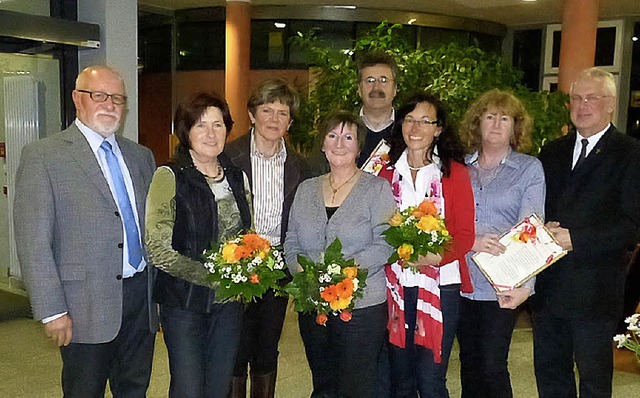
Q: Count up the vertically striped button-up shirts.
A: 1